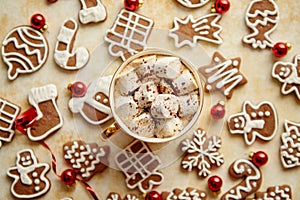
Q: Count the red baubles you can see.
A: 10